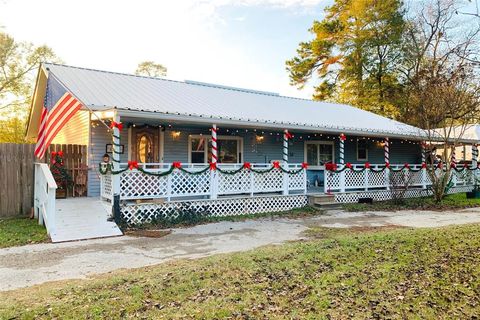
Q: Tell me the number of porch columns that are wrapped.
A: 8